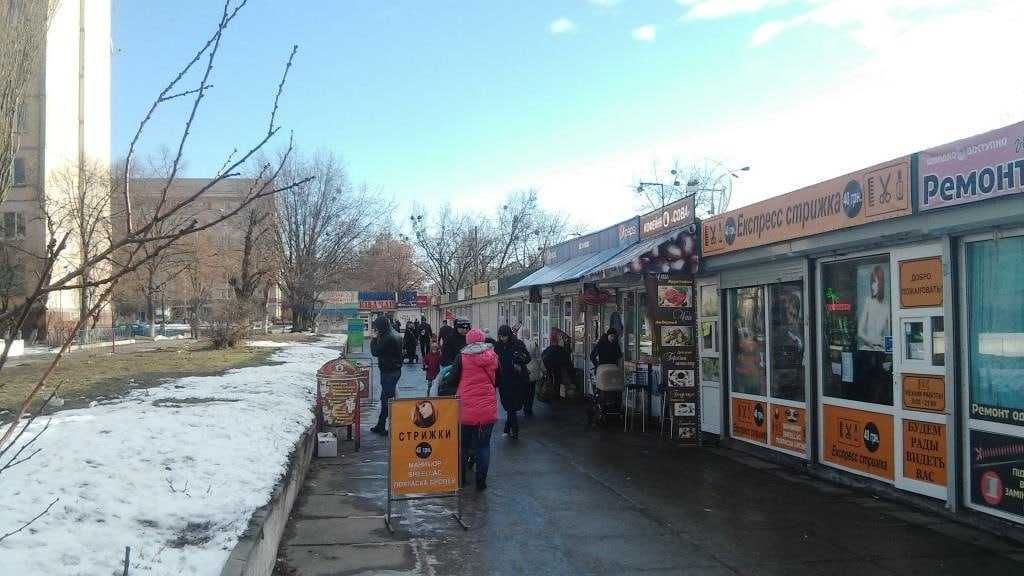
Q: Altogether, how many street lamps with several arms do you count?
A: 1